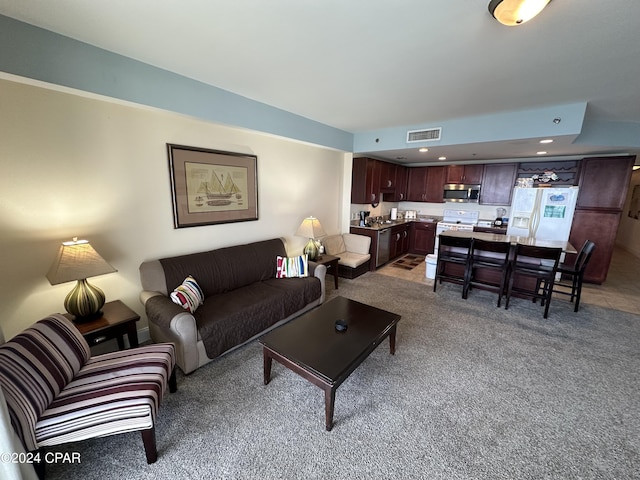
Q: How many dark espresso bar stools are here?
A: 4